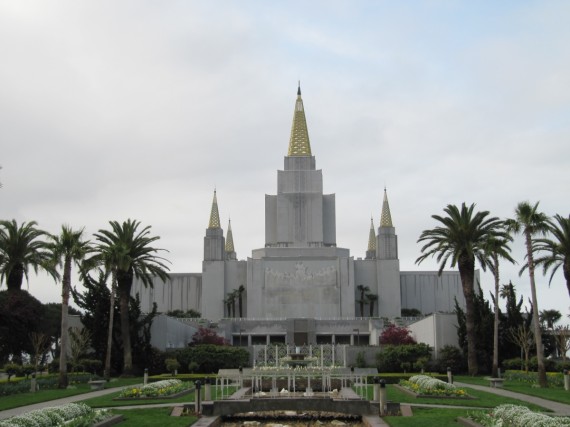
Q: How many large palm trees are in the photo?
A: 8